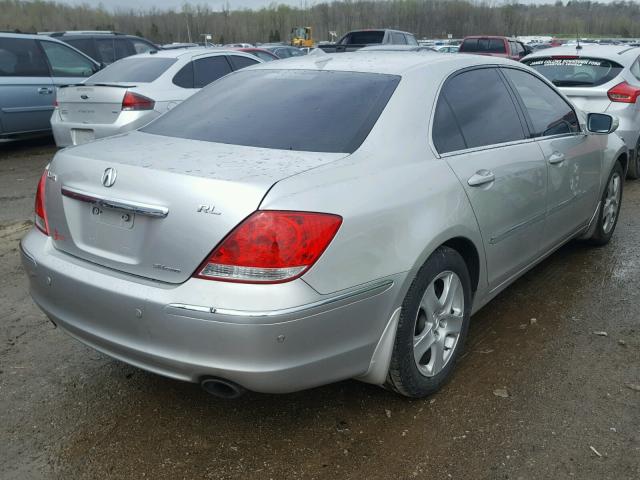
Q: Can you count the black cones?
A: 0